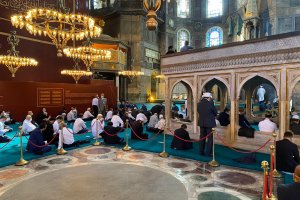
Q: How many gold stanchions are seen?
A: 9